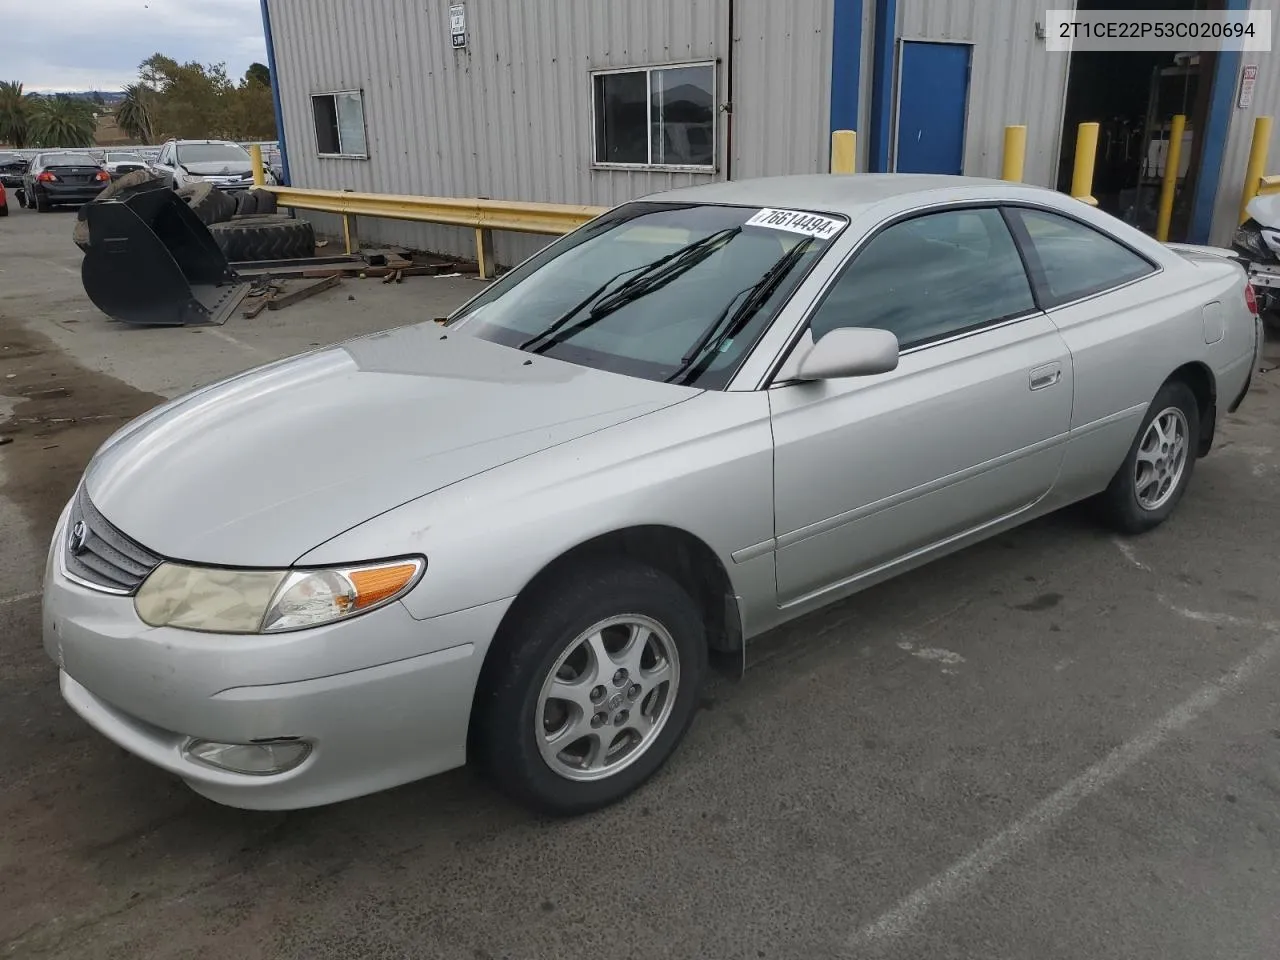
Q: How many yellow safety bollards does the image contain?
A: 6